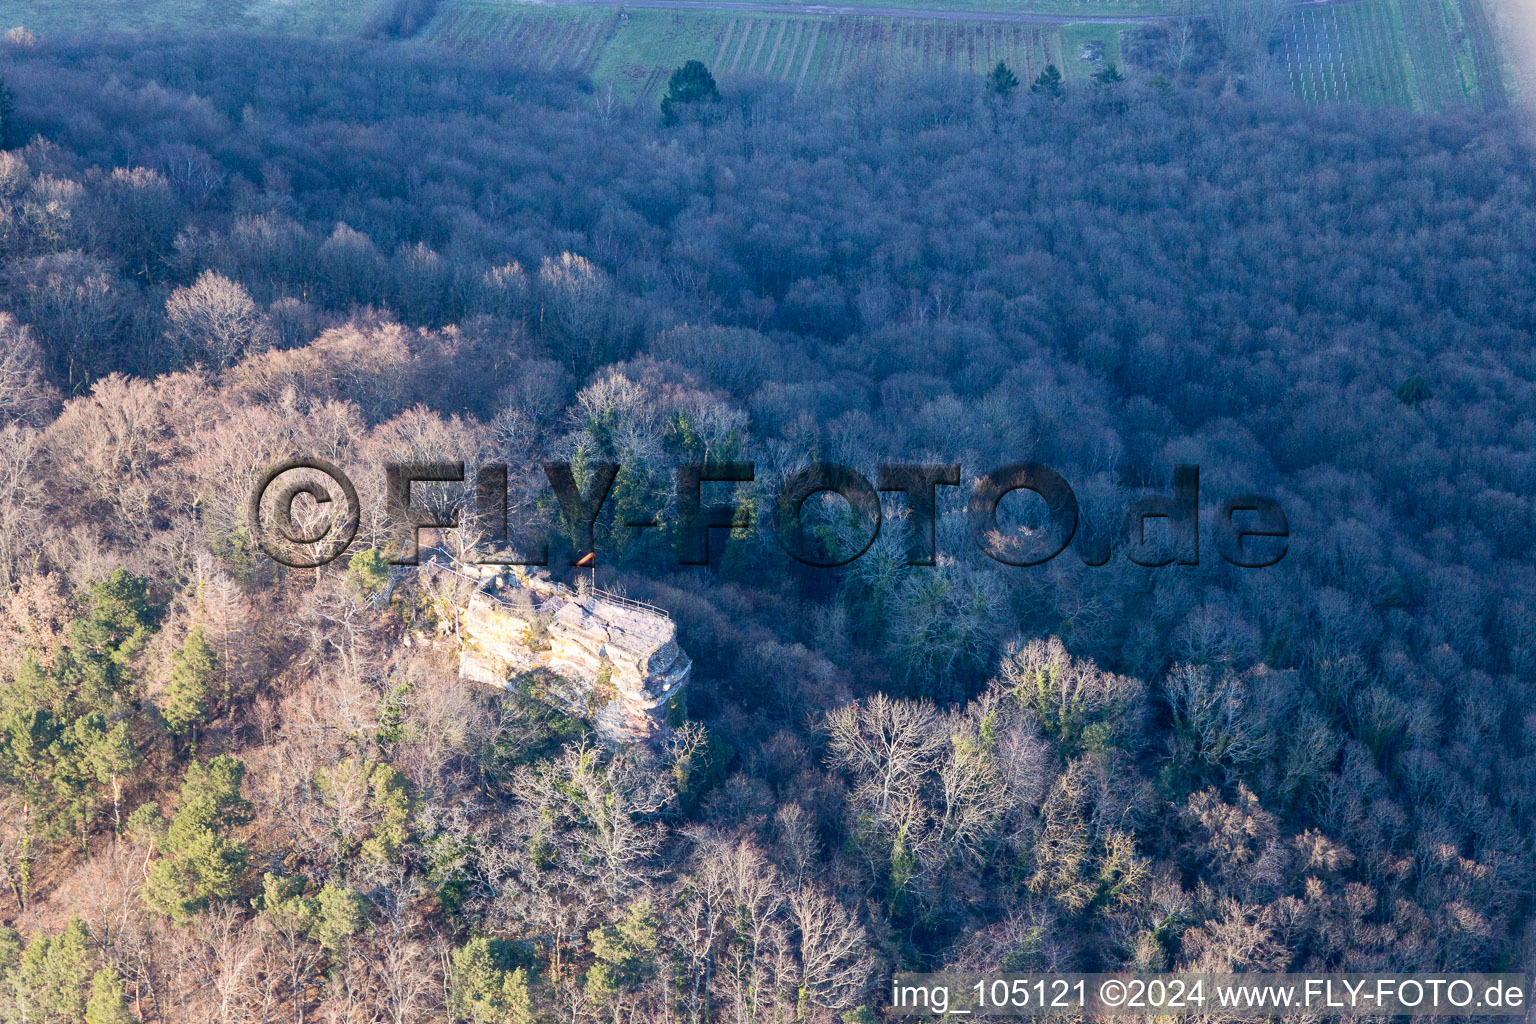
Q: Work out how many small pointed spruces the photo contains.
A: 3